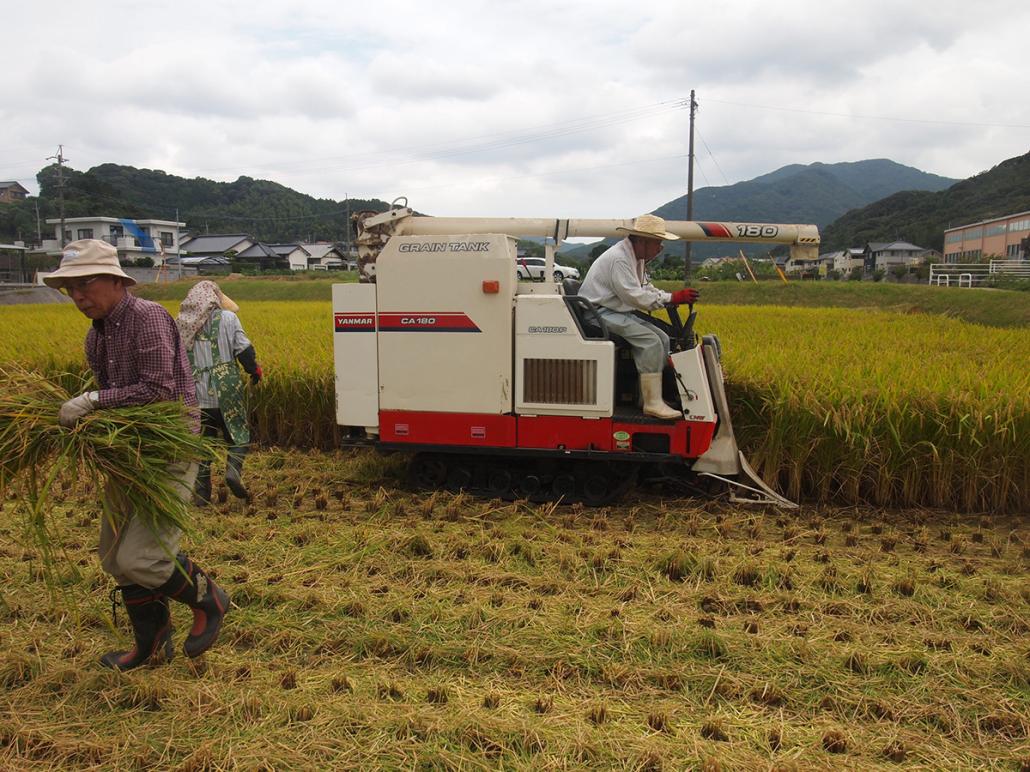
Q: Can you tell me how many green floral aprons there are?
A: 1